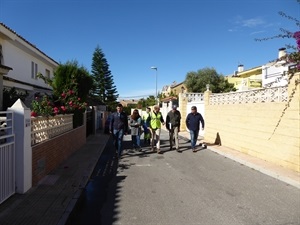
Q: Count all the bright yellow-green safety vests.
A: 2